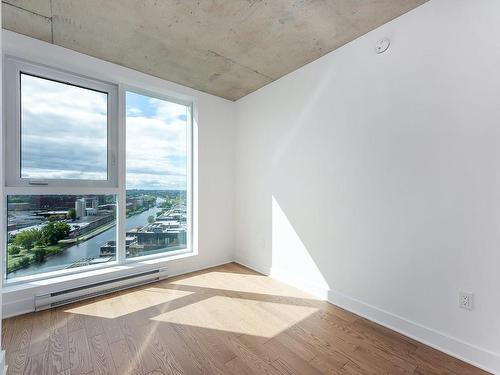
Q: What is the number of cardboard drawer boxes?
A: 0